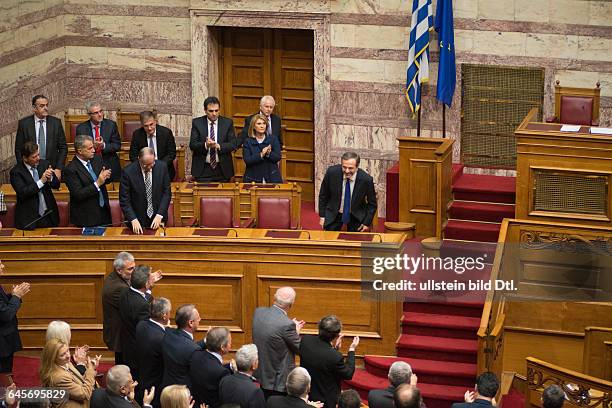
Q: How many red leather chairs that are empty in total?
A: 3